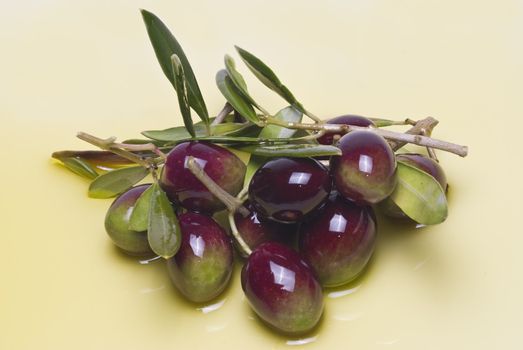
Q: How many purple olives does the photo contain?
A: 10